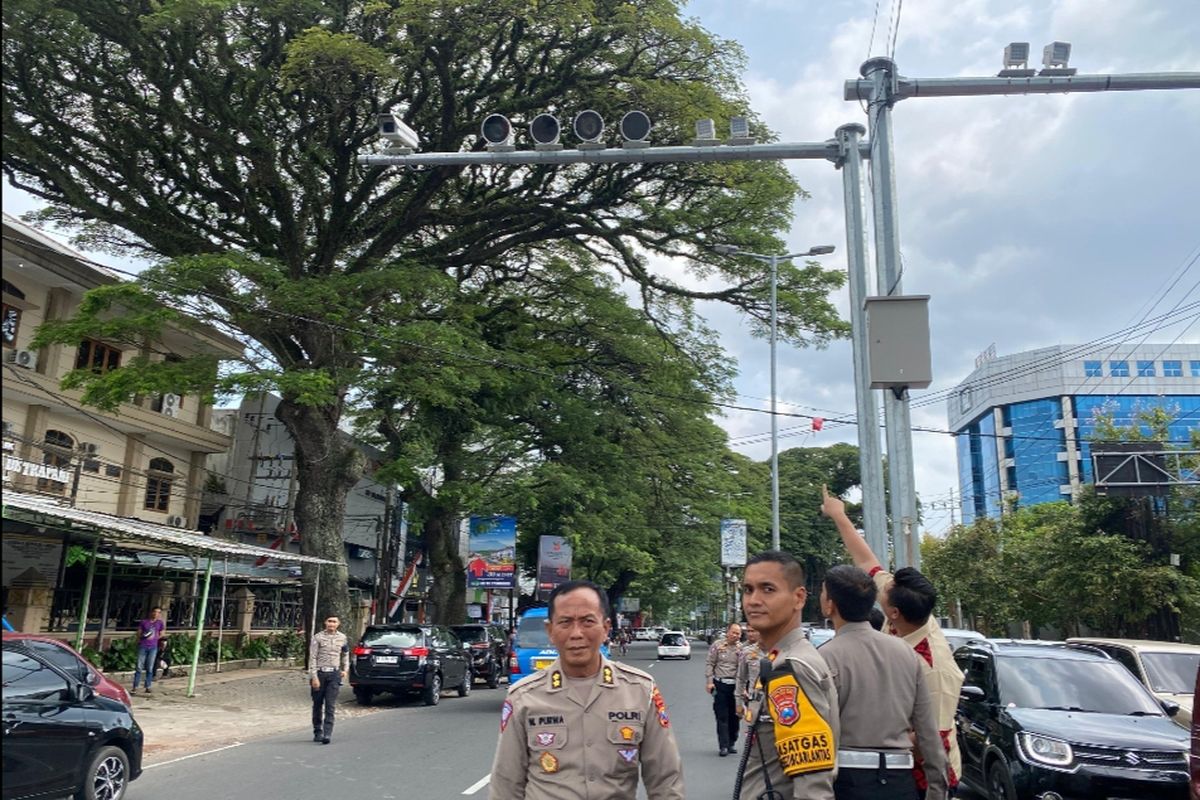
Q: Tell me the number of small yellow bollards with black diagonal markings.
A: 0